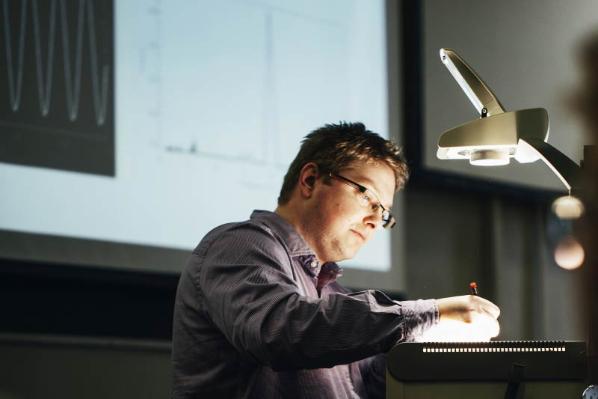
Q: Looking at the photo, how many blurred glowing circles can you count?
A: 2